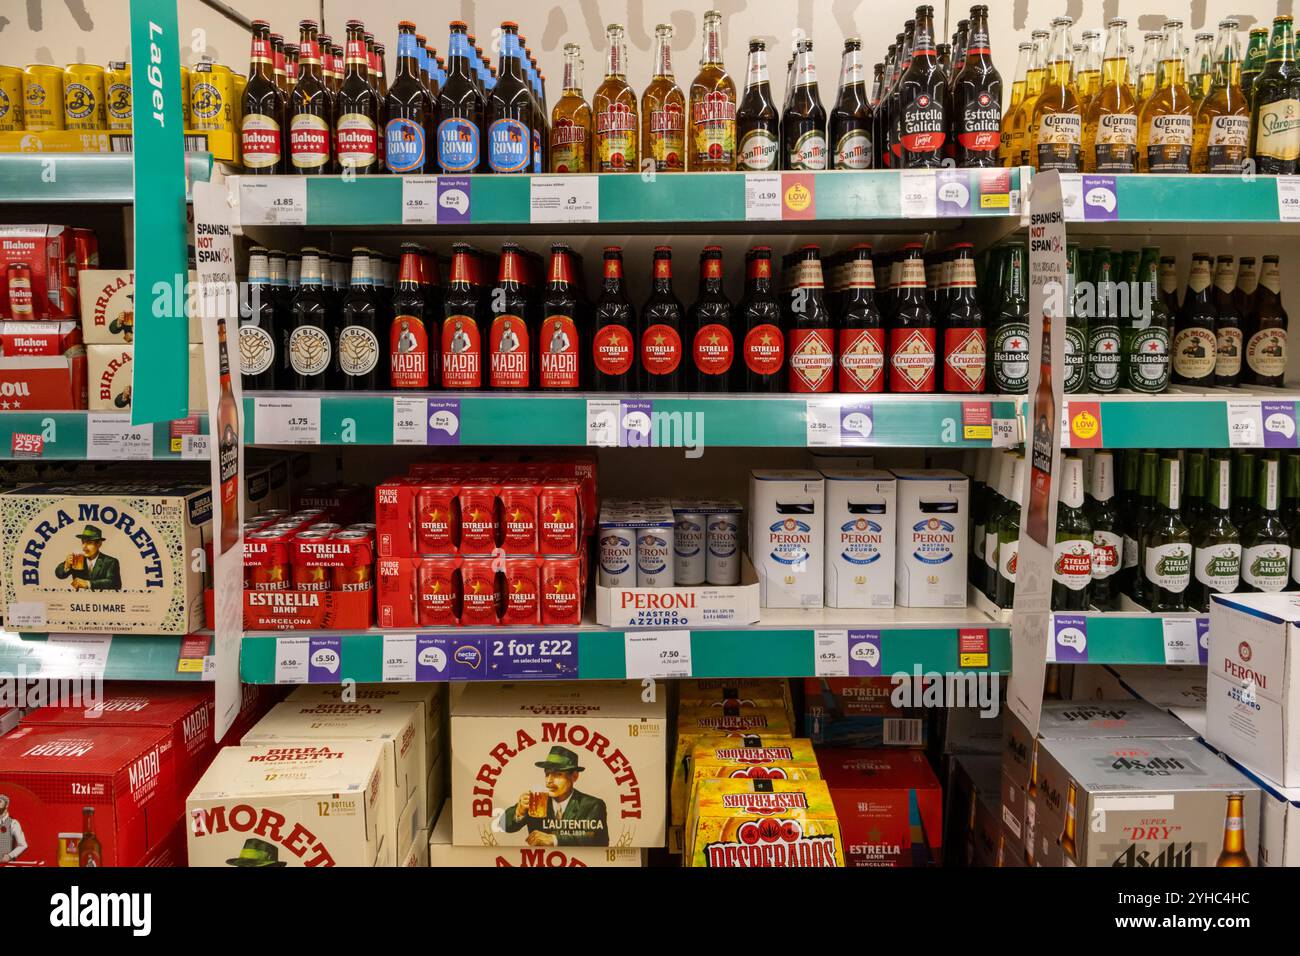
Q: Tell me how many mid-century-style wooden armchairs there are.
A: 0